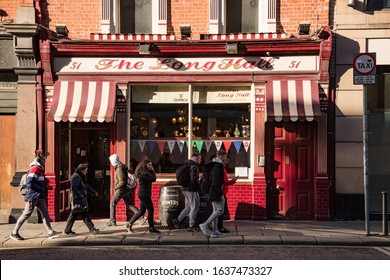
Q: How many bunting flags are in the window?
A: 13